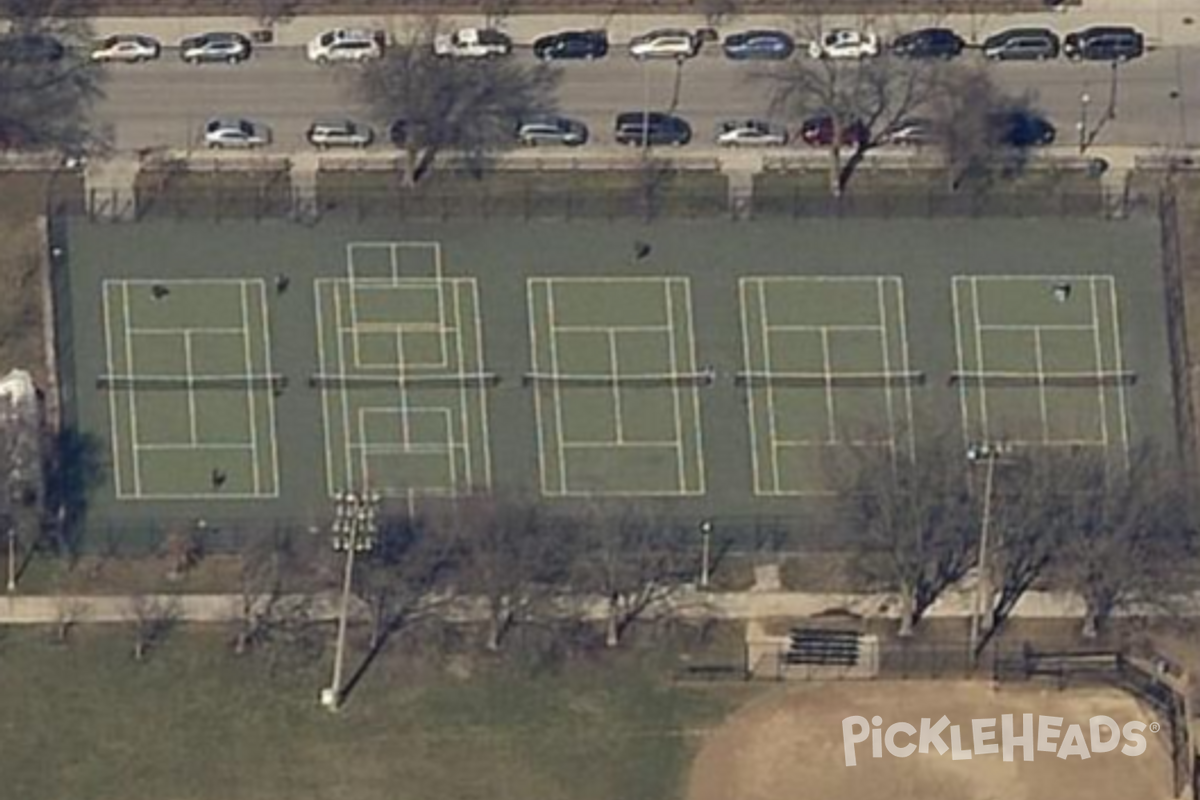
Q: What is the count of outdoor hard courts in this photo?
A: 5